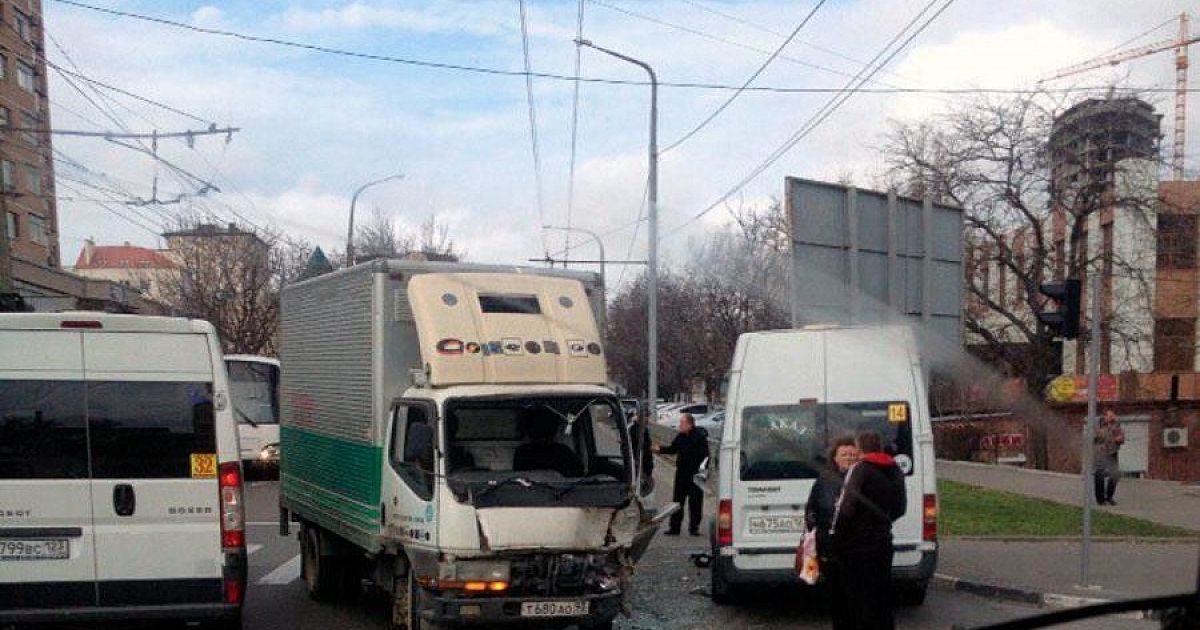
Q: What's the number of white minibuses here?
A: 2